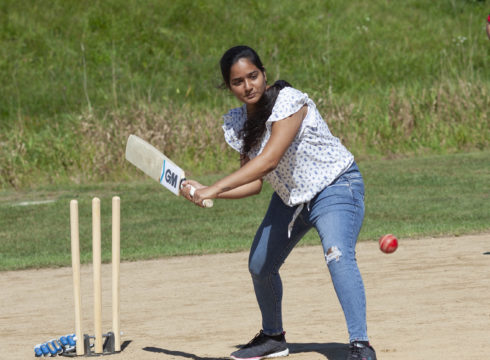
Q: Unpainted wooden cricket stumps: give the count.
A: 3